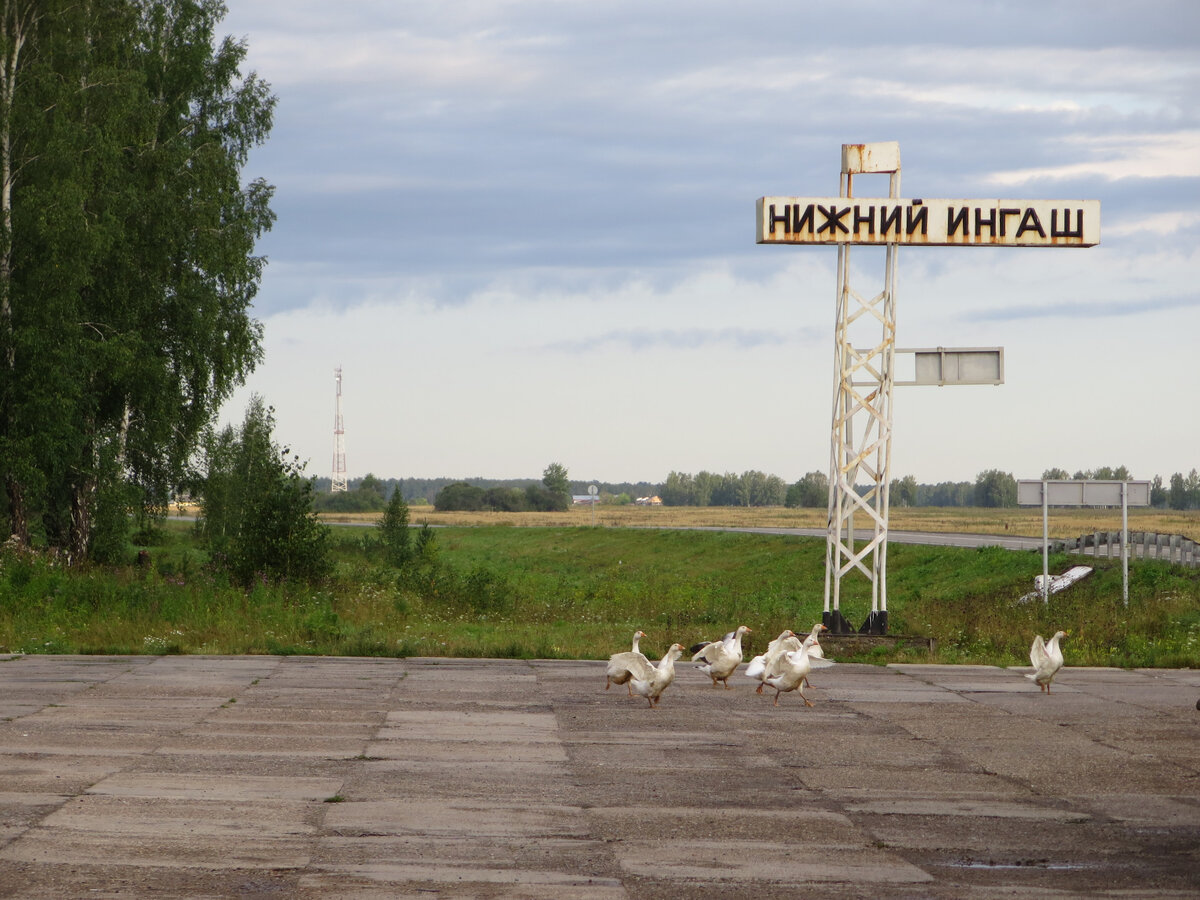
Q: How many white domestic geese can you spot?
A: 7